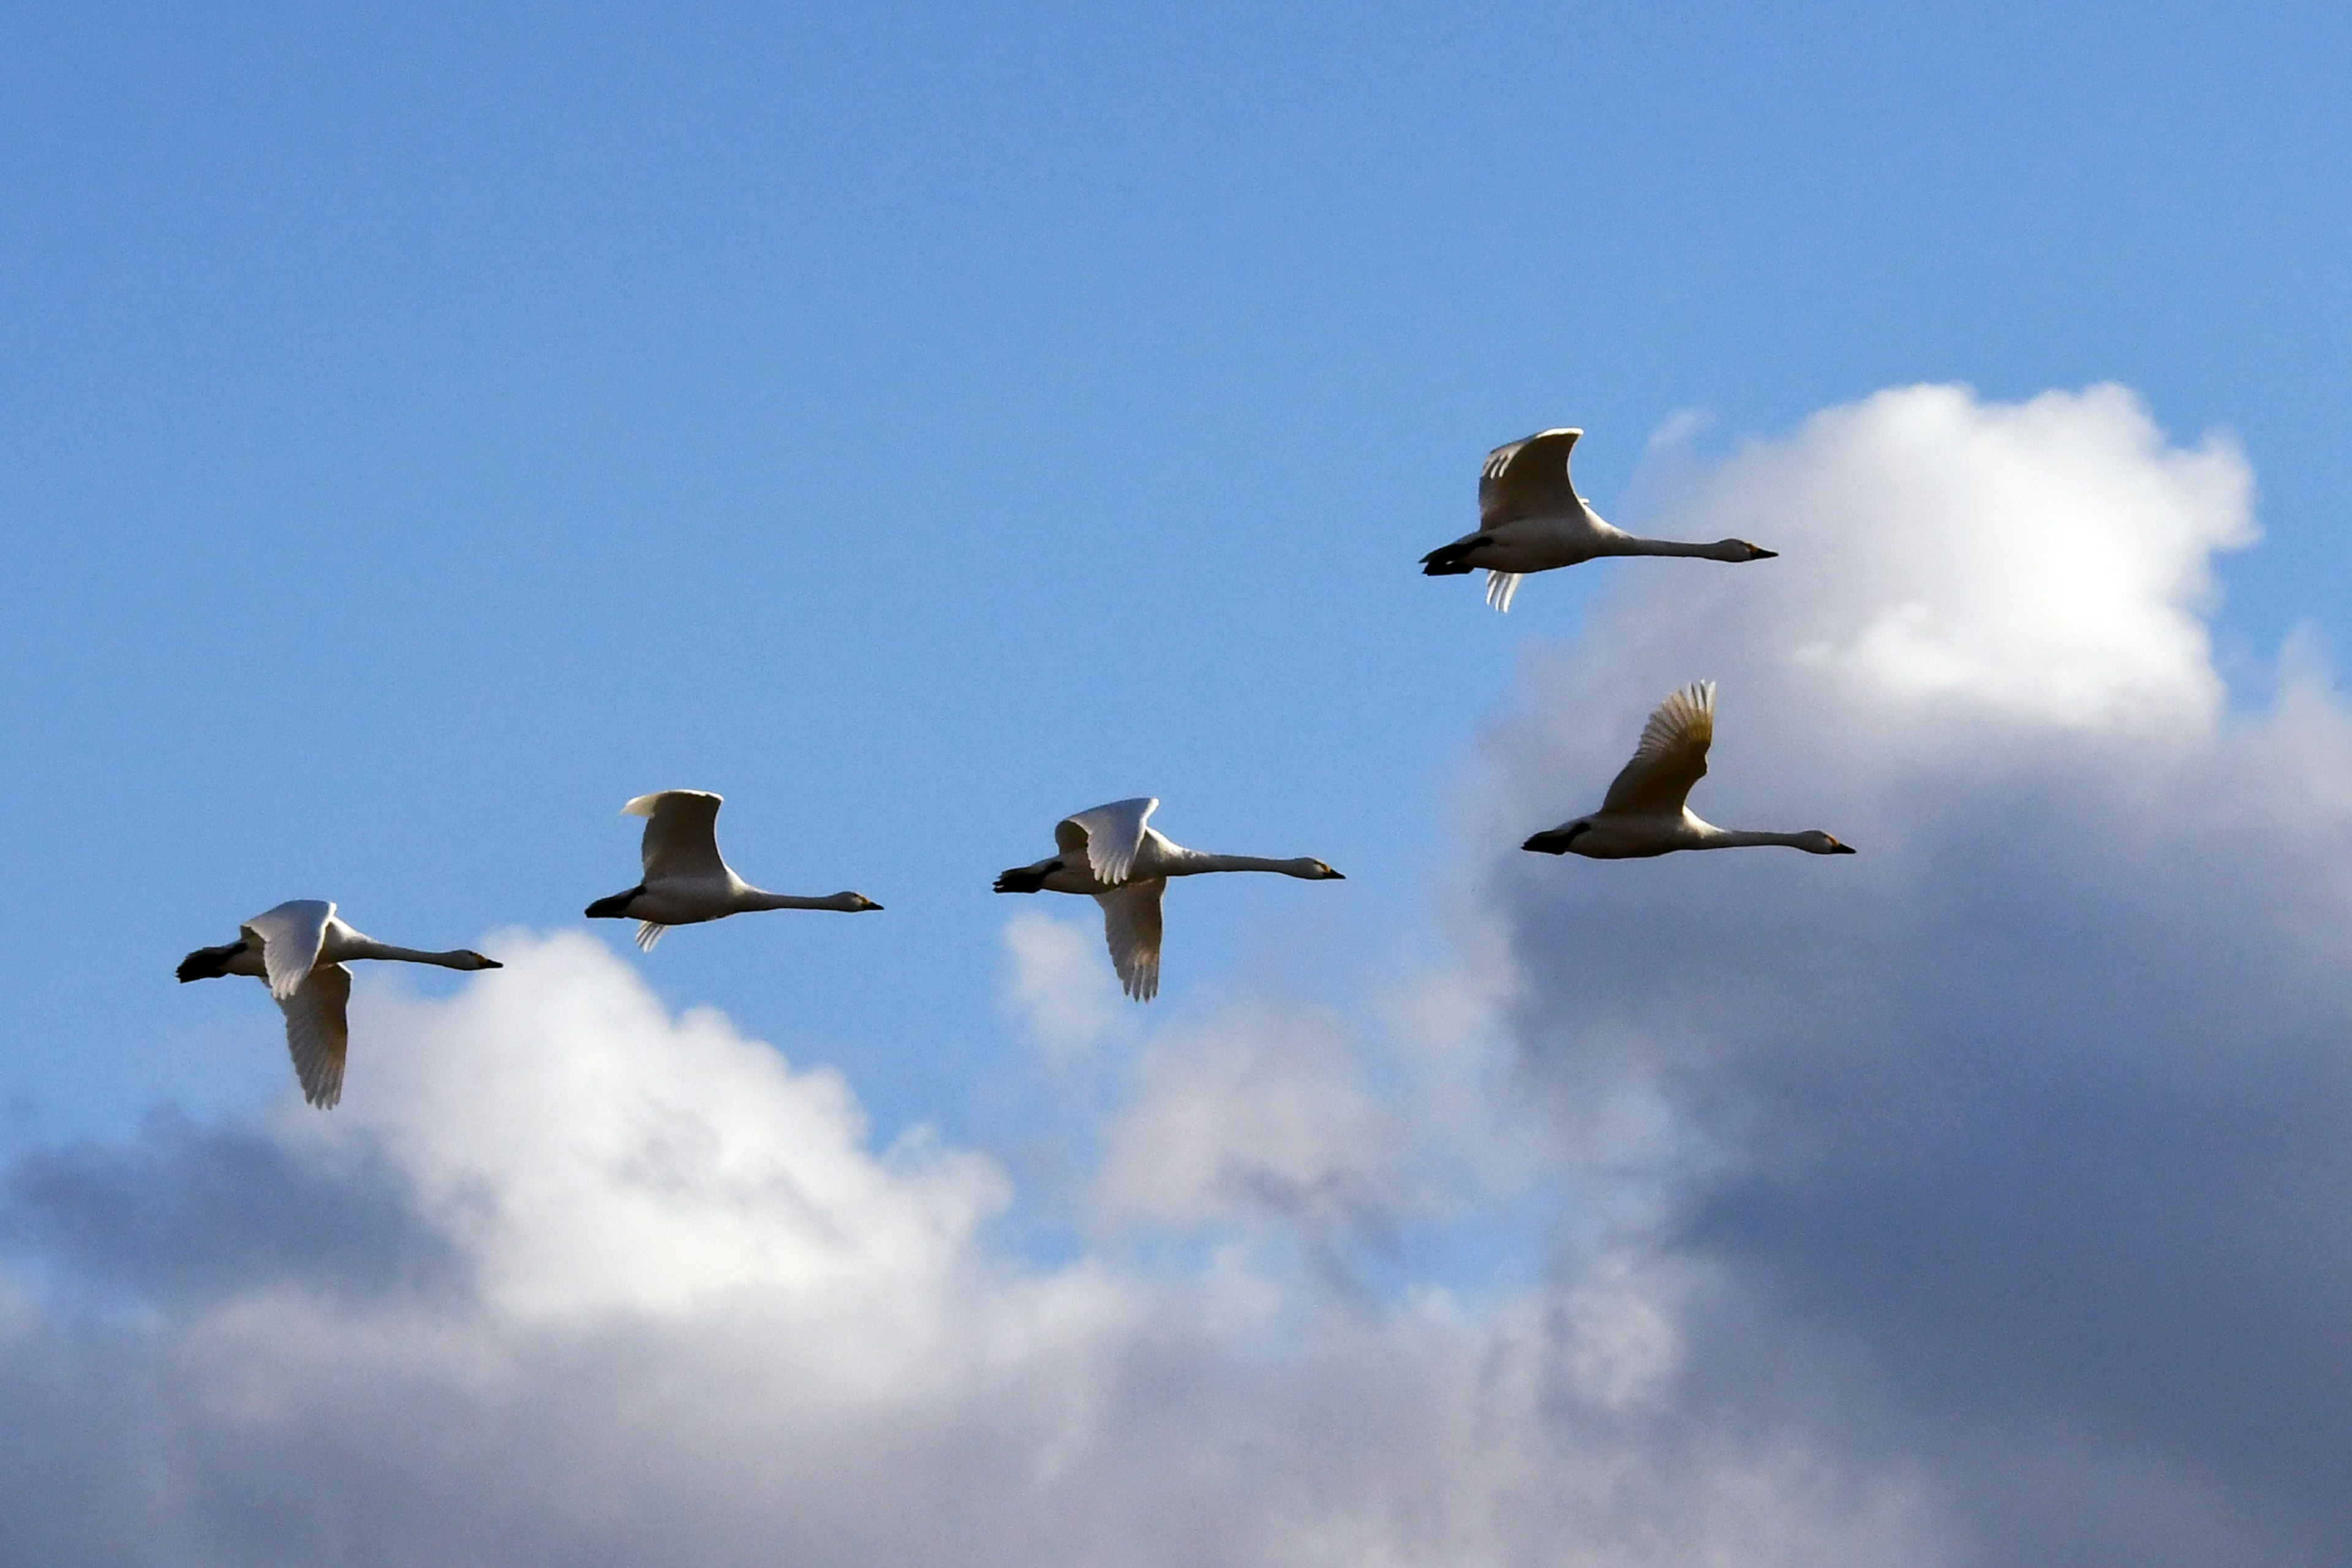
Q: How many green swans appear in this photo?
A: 0